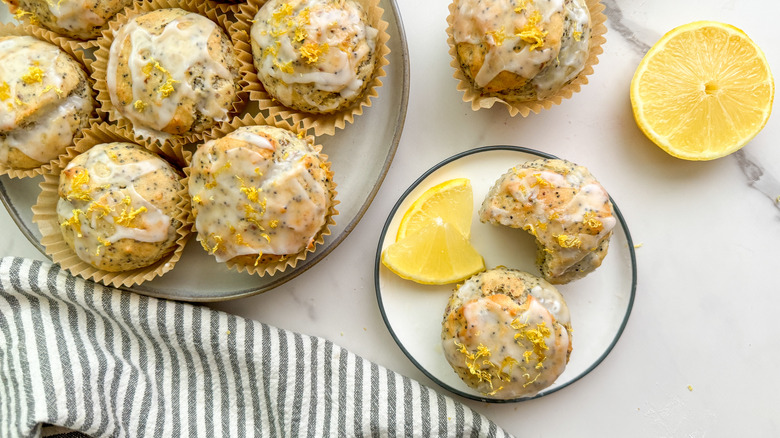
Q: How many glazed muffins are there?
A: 9